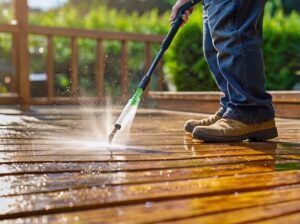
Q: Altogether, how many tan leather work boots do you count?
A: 2